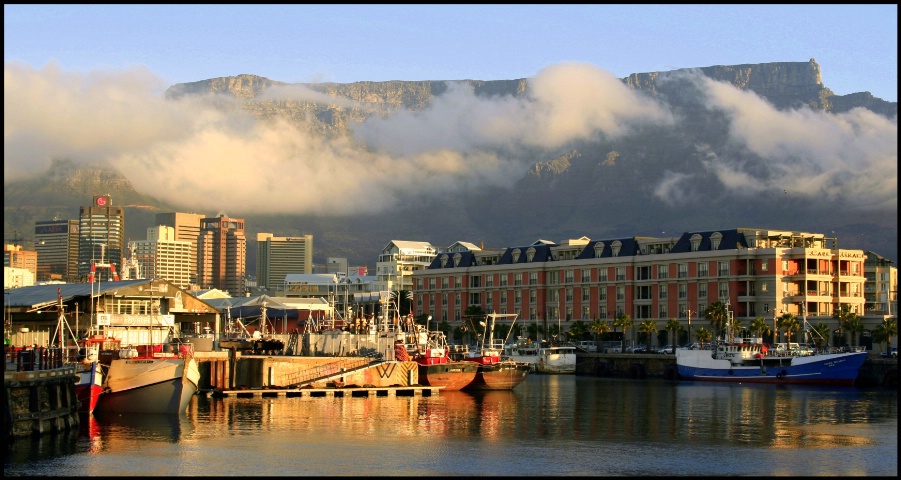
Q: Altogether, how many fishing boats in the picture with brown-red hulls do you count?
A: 2